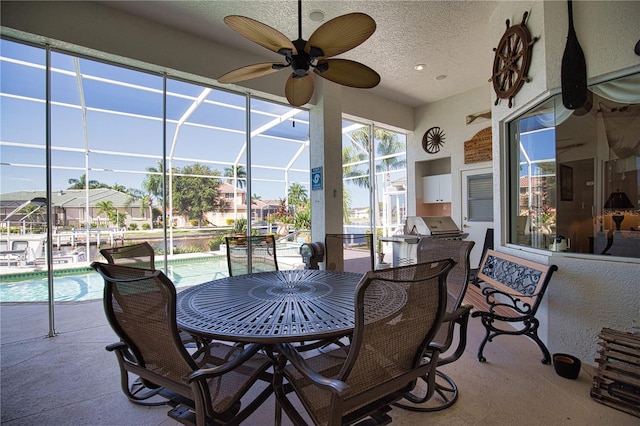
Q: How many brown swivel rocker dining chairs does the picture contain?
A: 6